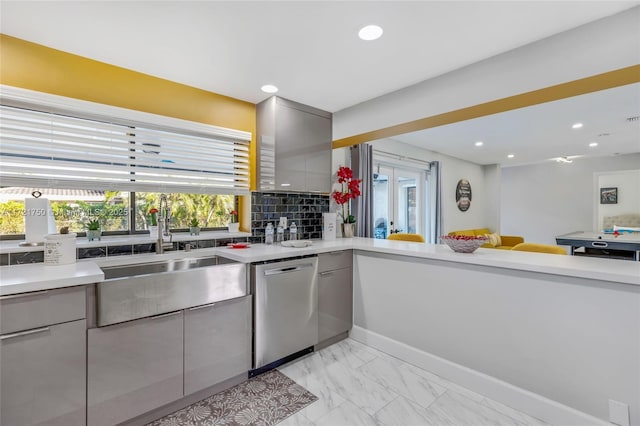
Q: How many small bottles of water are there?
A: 3